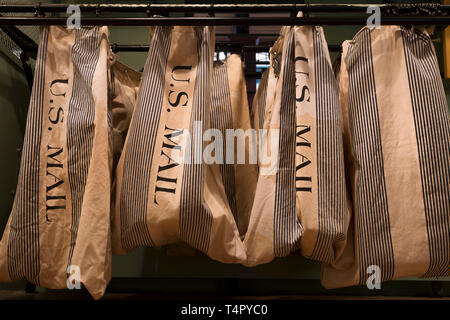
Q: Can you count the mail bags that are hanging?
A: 4